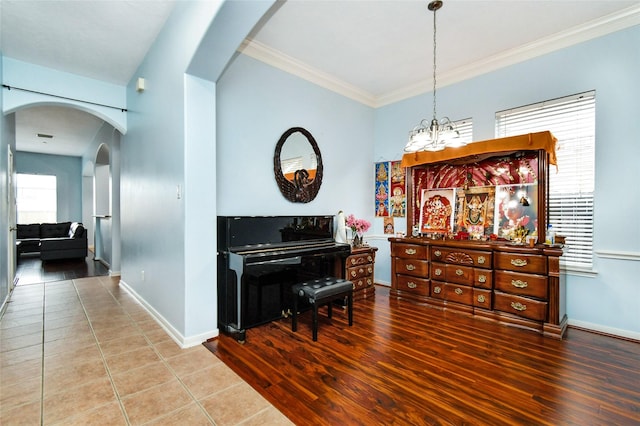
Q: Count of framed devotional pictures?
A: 3